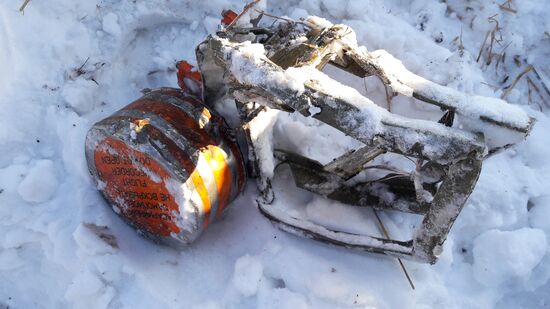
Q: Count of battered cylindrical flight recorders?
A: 1